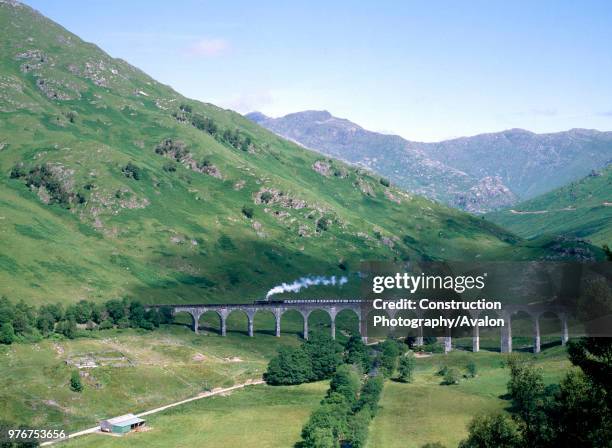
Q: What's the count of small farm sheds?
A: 1